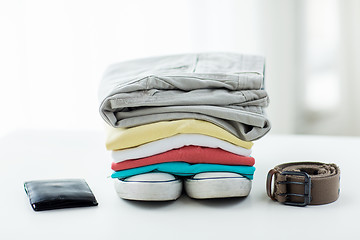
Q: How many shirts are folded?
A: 4